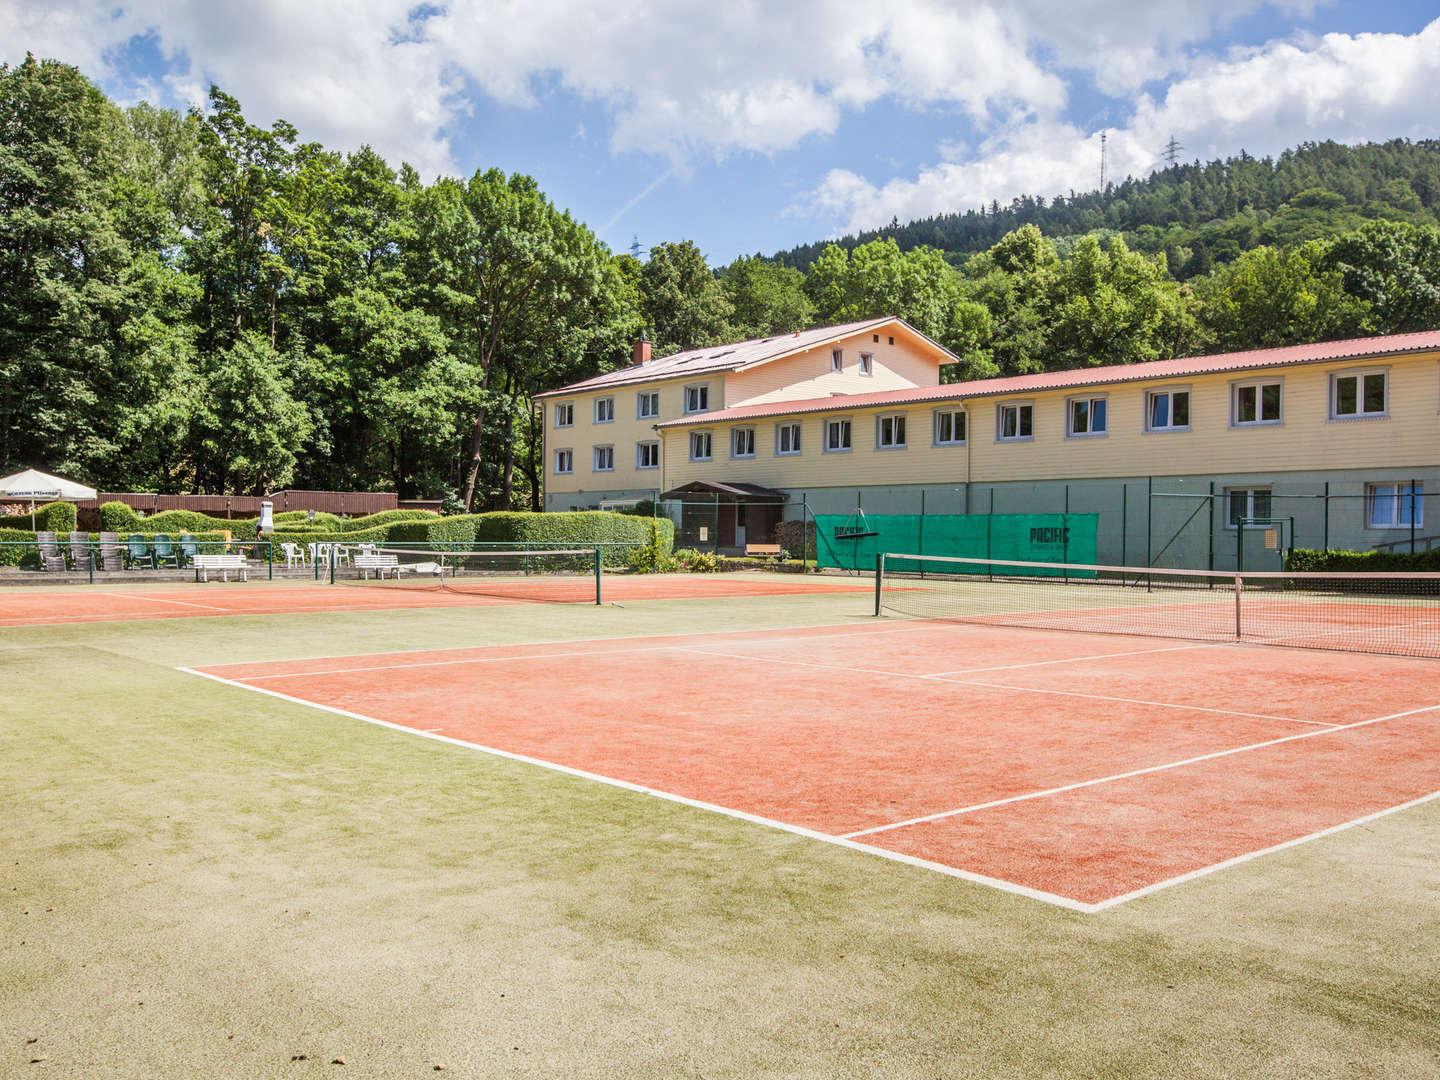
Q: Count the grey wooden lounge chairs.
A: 3